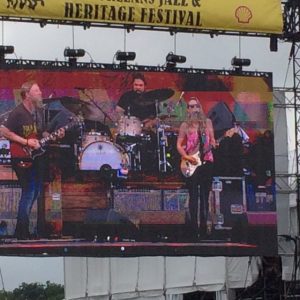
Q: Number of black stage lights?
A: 5